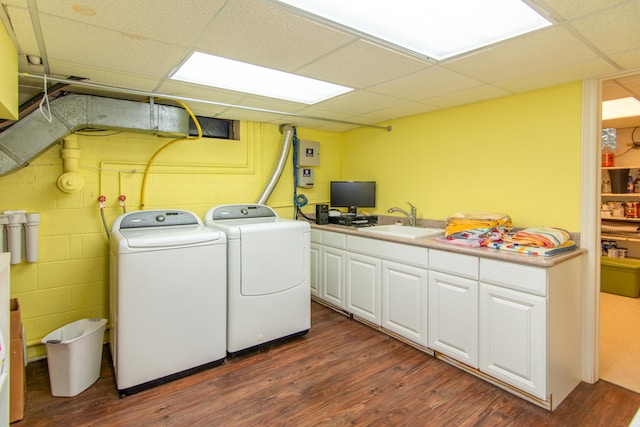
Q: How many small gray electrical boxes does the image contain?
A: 2